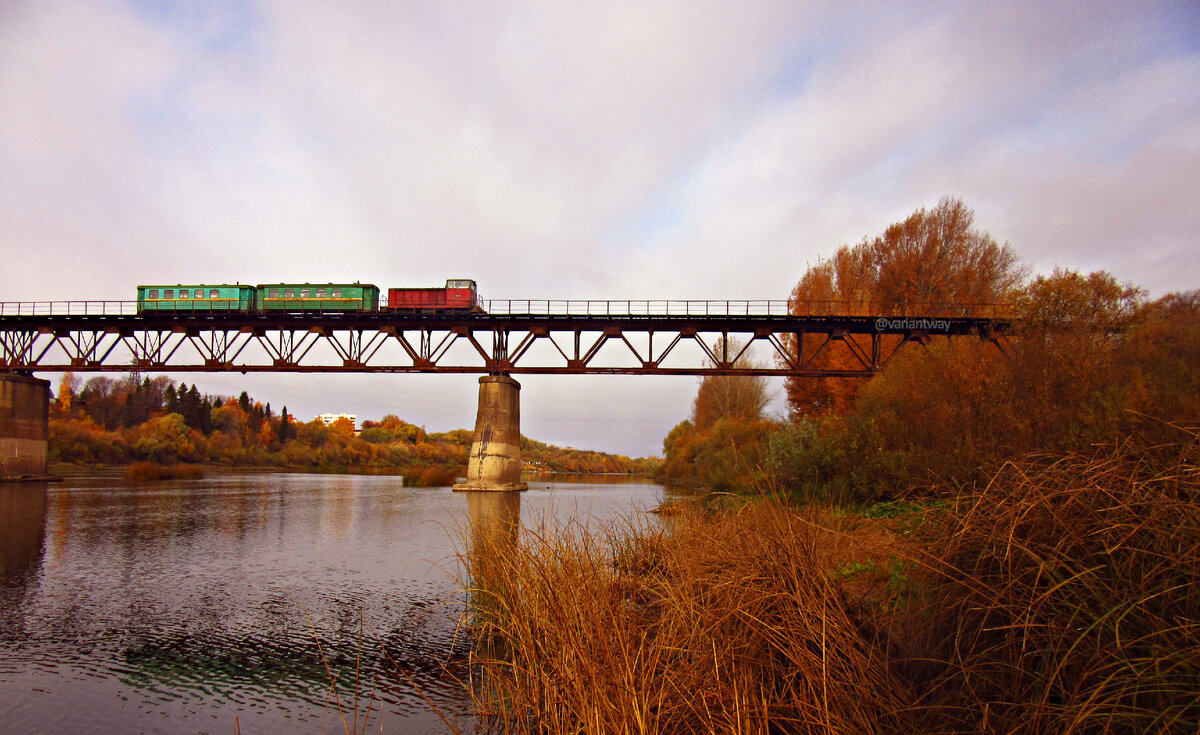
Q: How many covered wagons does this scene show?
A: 2